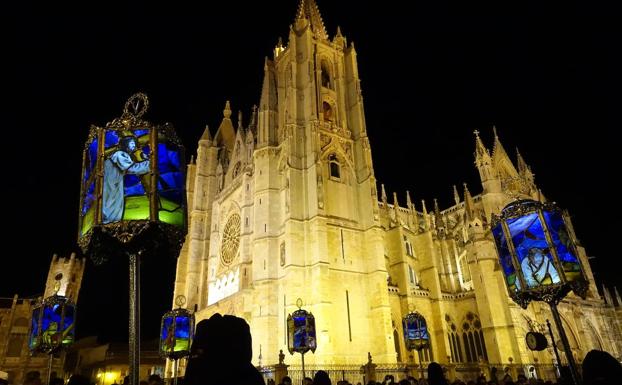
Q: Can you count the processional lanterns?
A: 6